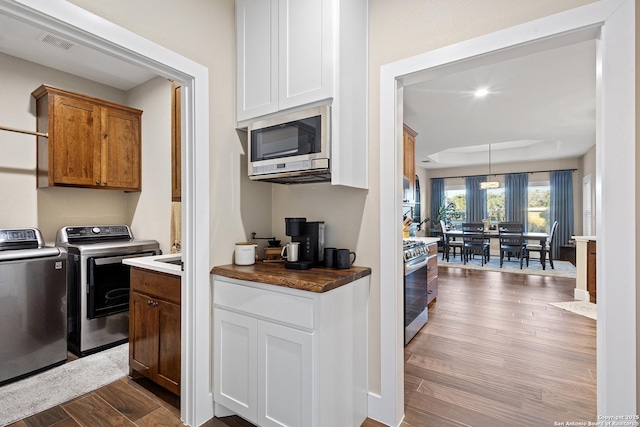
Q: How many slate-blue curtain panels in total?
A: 4